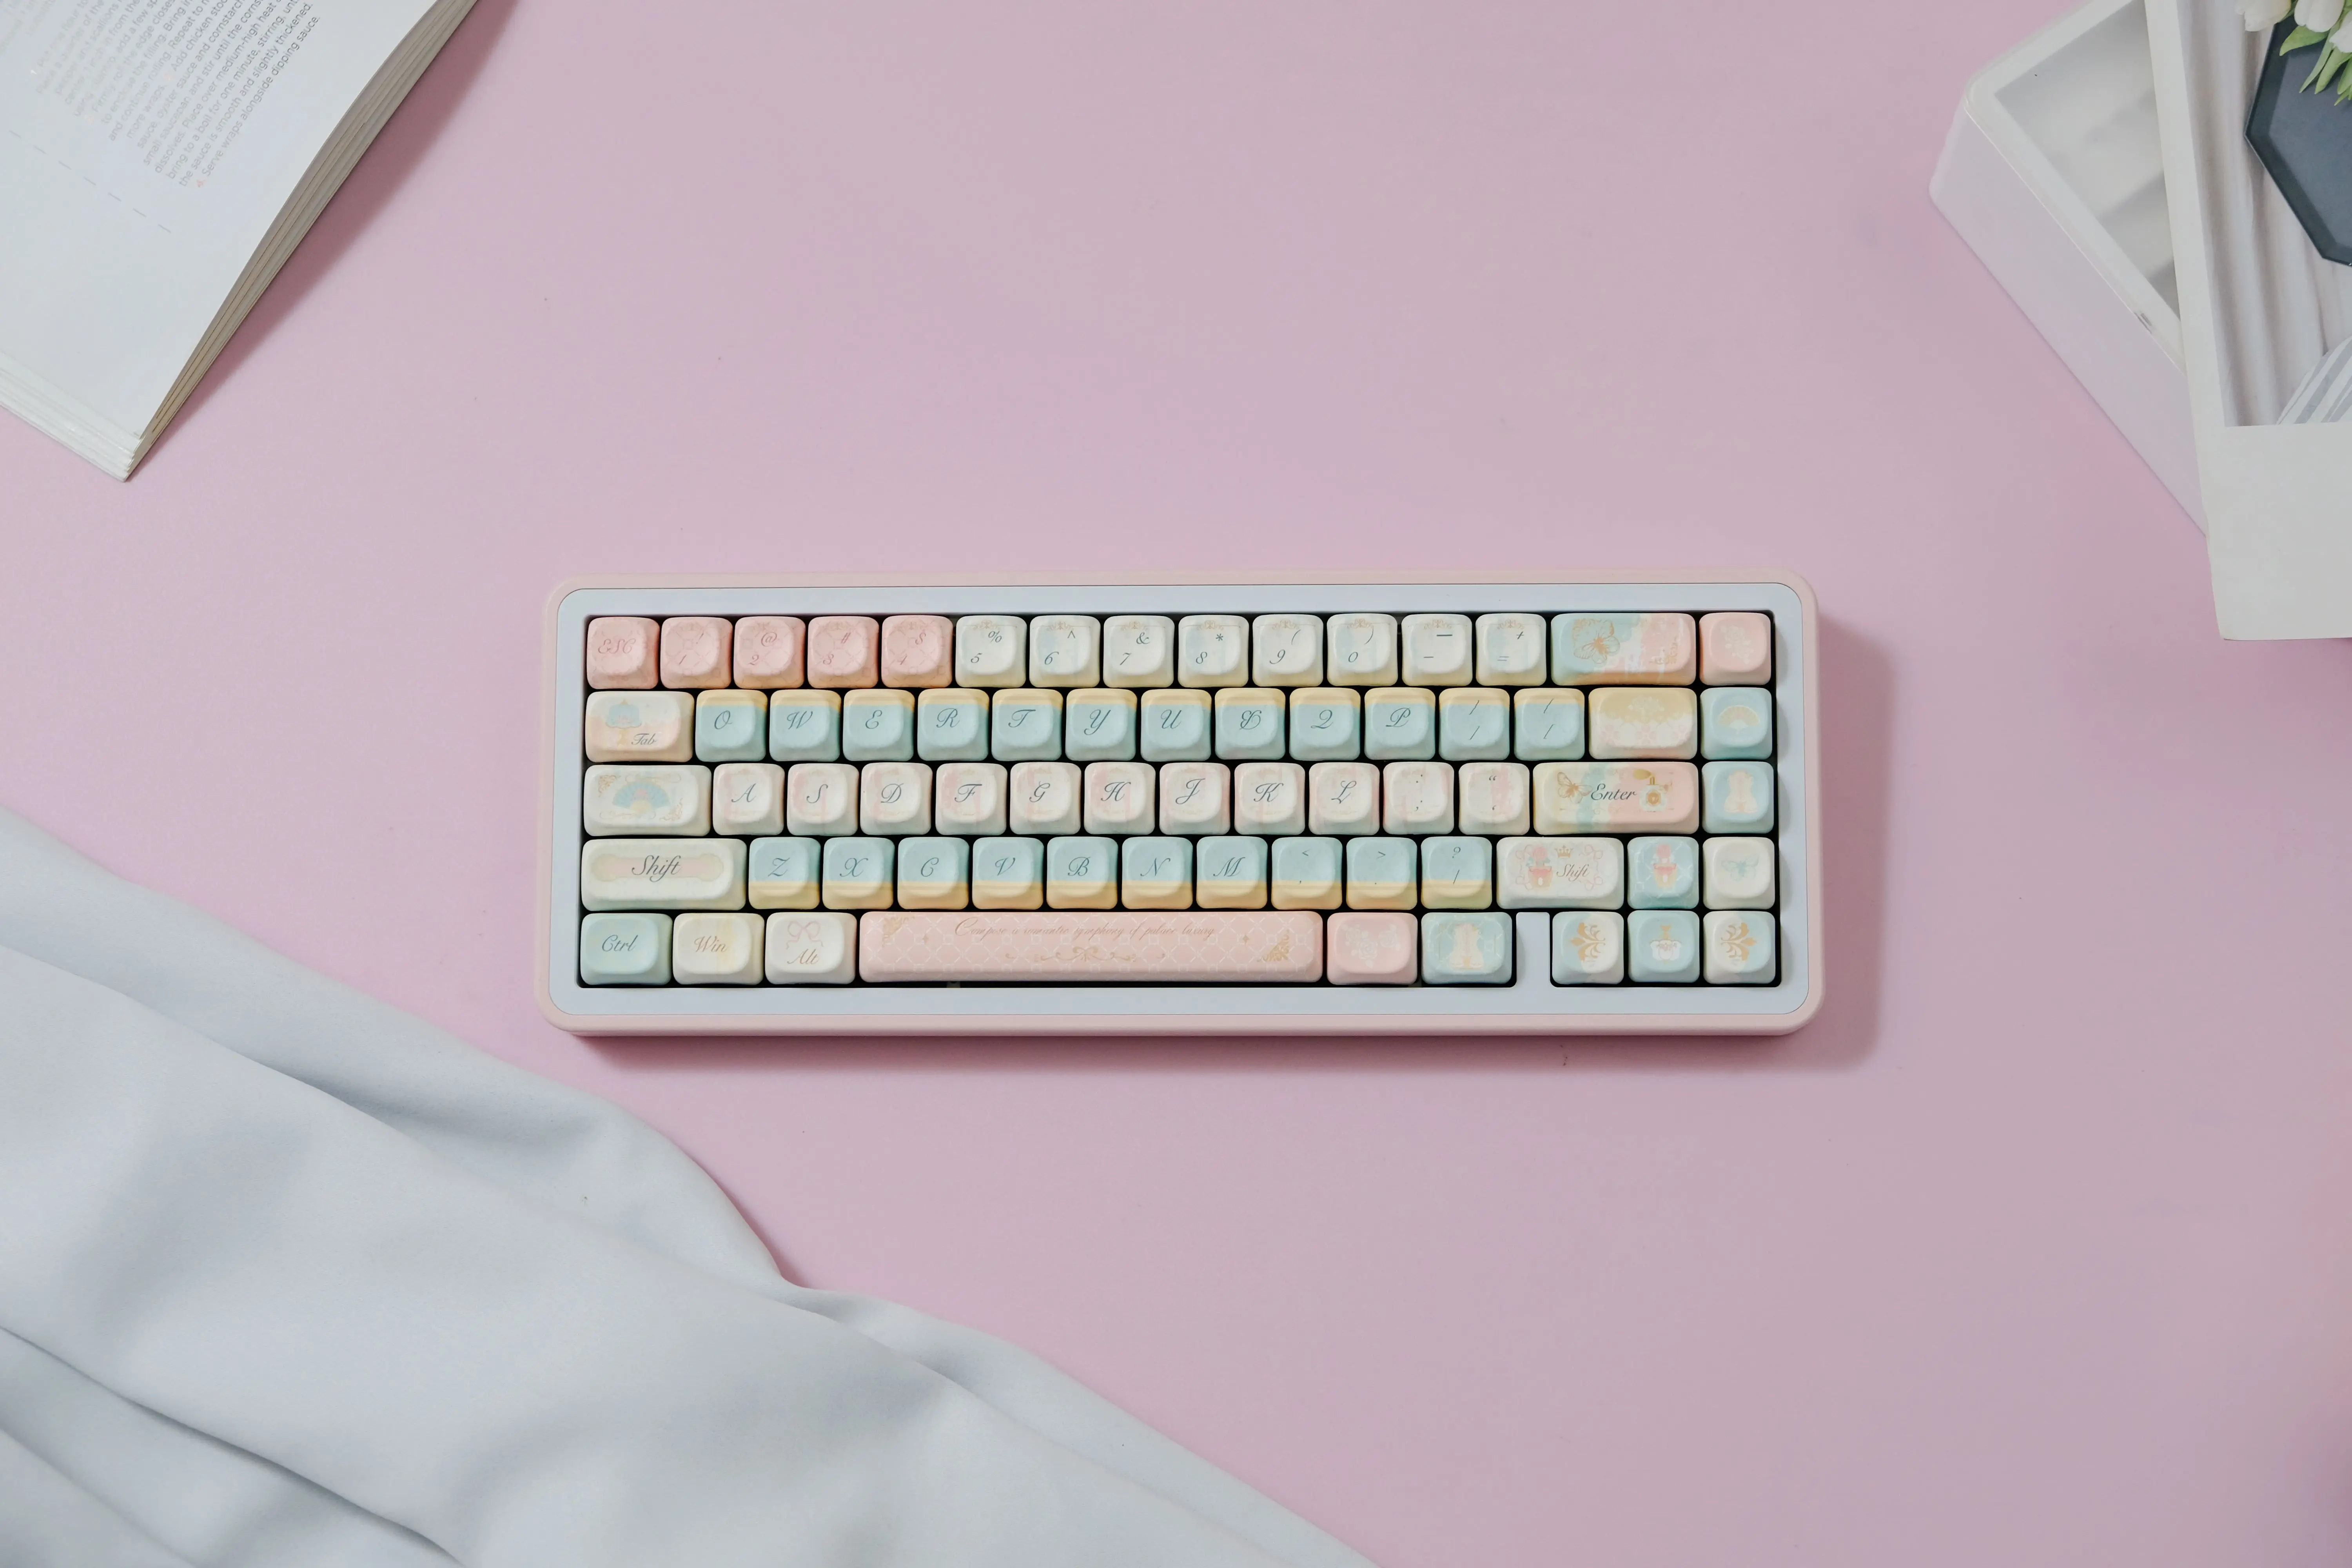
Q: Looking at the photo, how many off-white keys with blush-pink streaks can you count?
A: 11